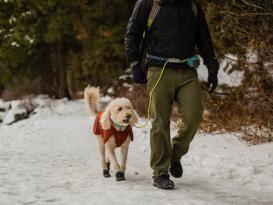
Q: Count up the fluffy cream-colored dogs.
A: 1